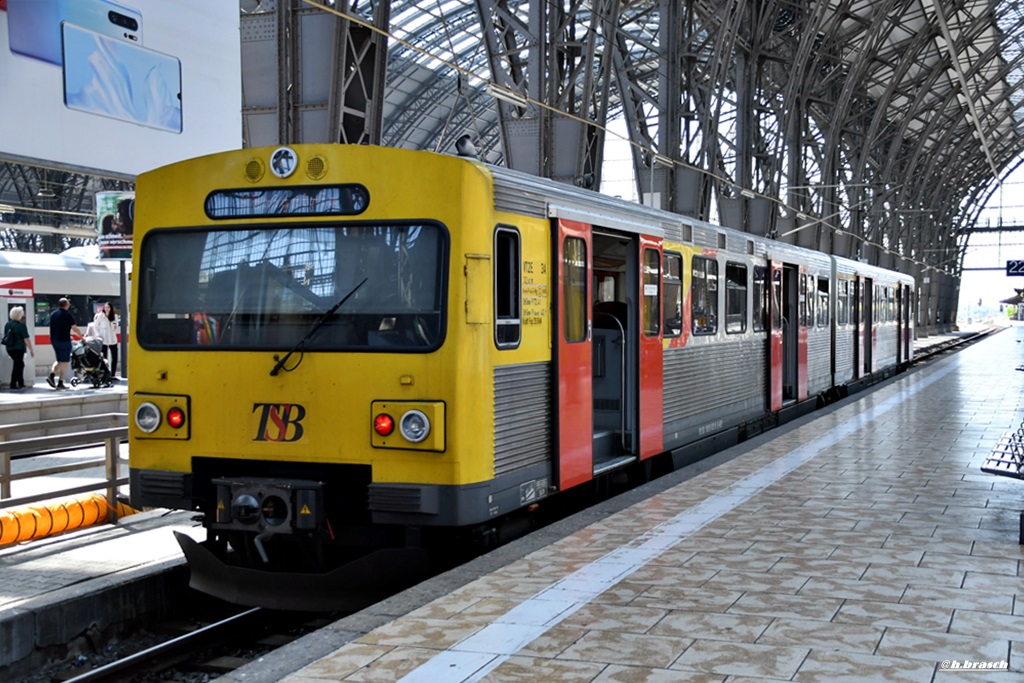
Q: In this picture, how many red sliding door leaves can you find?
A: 8